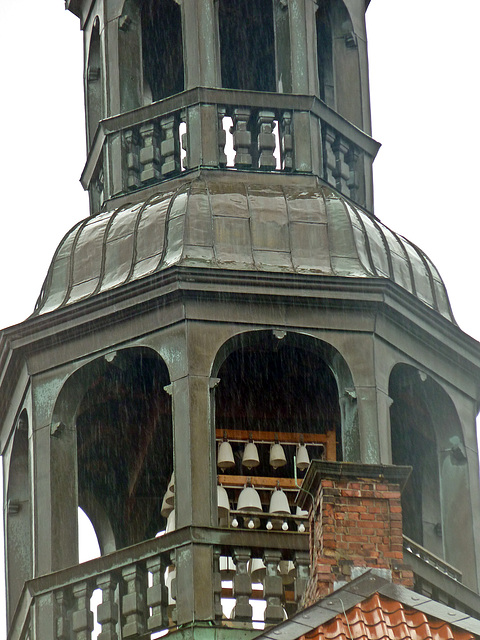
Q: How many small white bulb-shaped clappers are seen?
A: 5